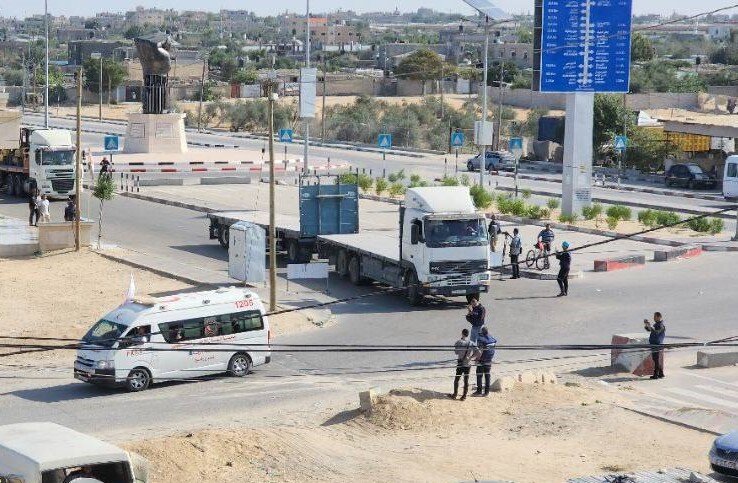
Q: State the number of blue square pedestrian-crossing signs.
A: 6